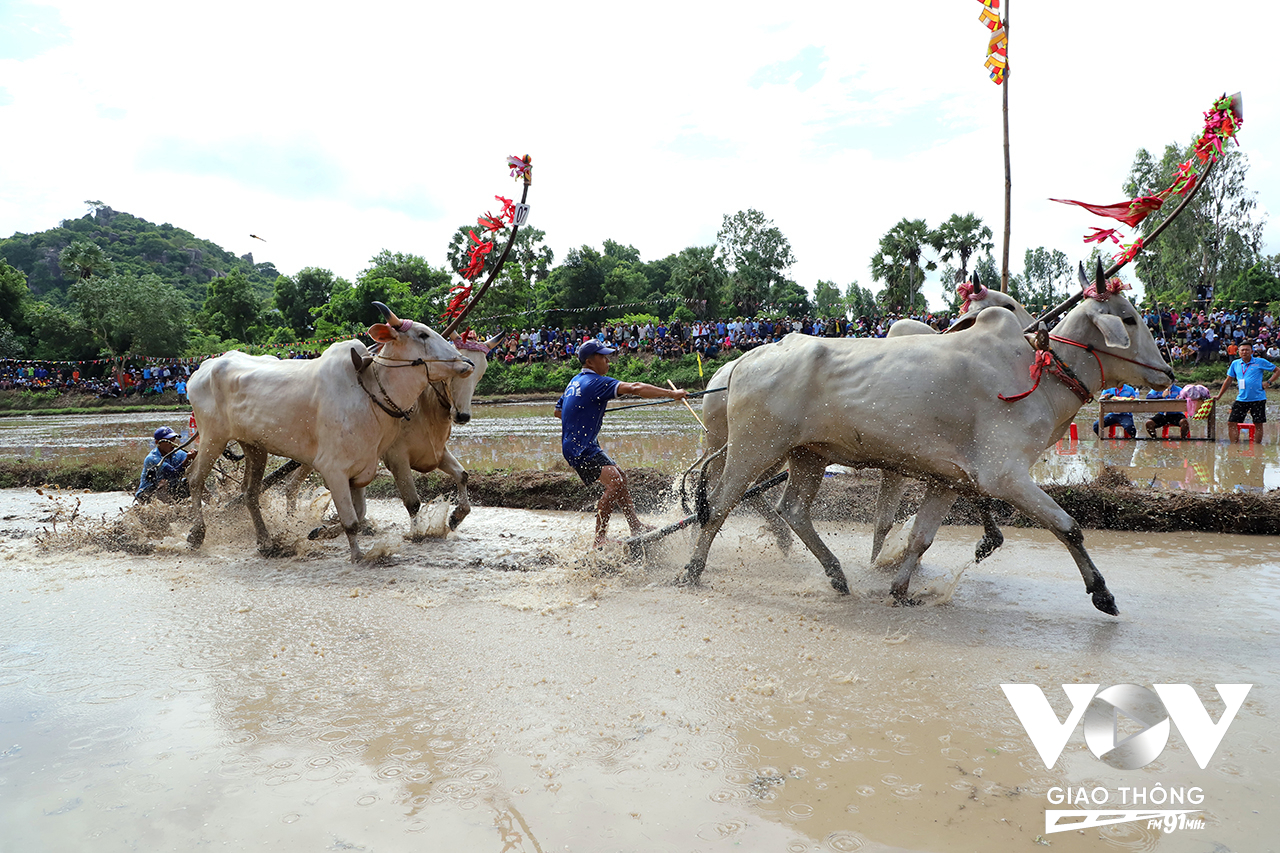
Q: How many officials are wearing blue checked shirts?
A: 0